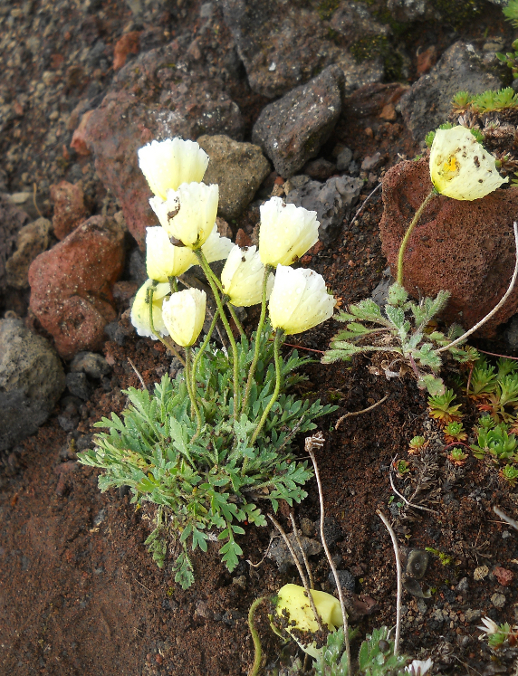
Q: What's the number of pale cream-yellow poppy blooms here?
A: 10